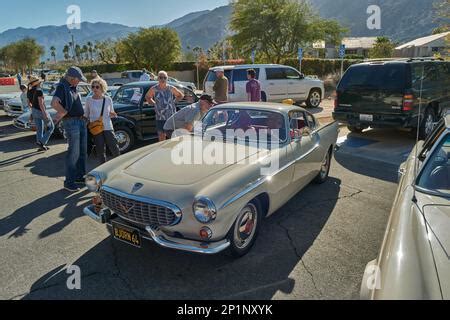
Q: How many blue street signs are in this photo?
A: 3